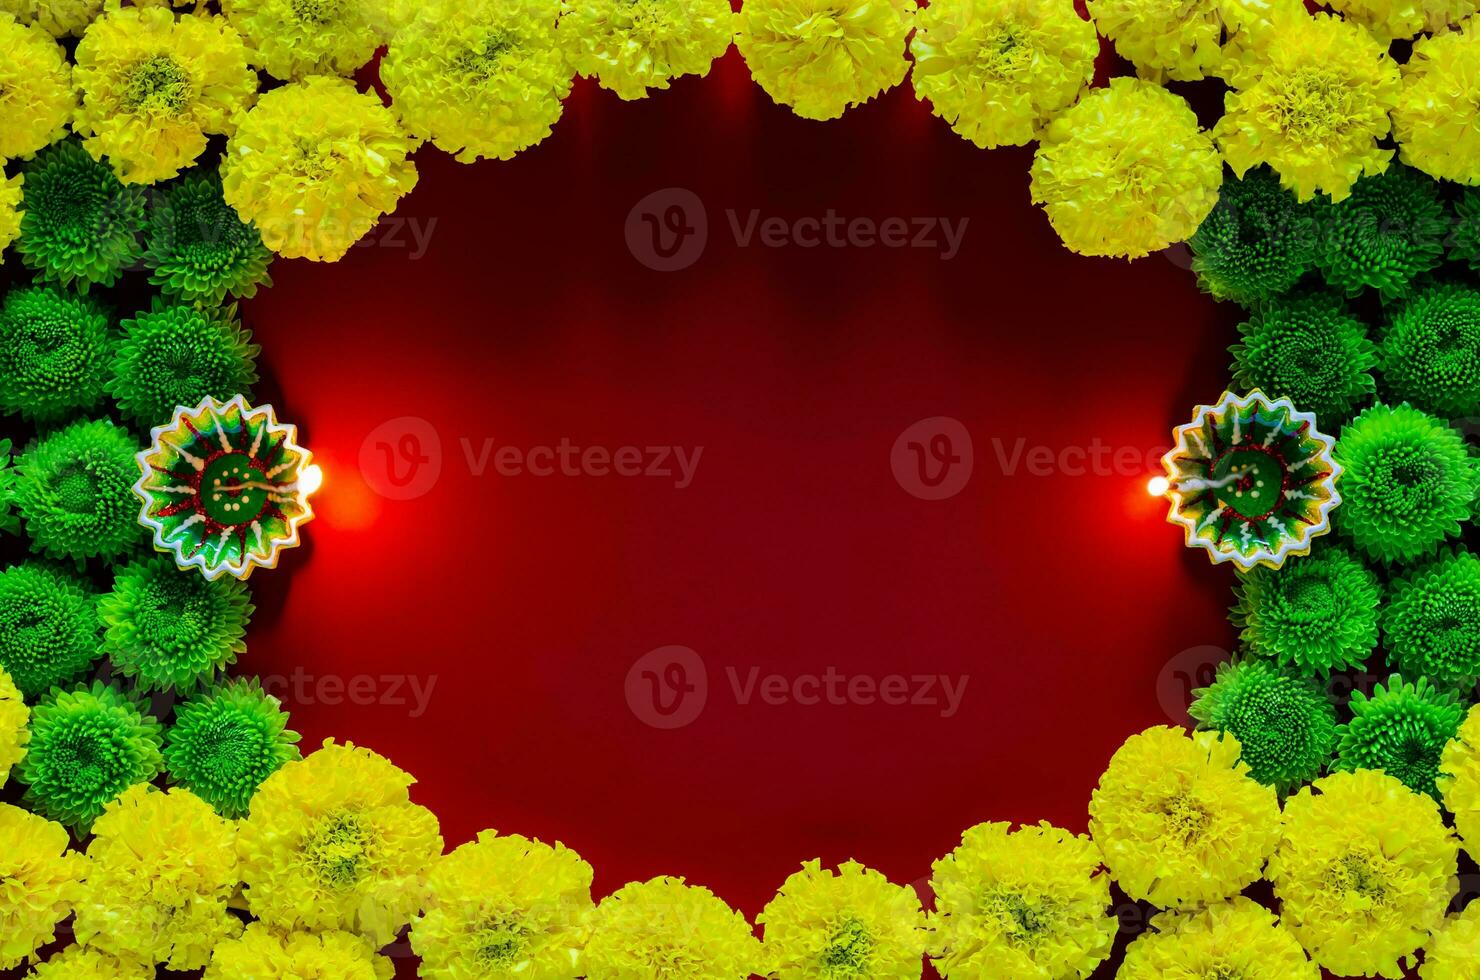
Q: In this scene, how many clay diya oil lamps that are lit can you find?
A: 2